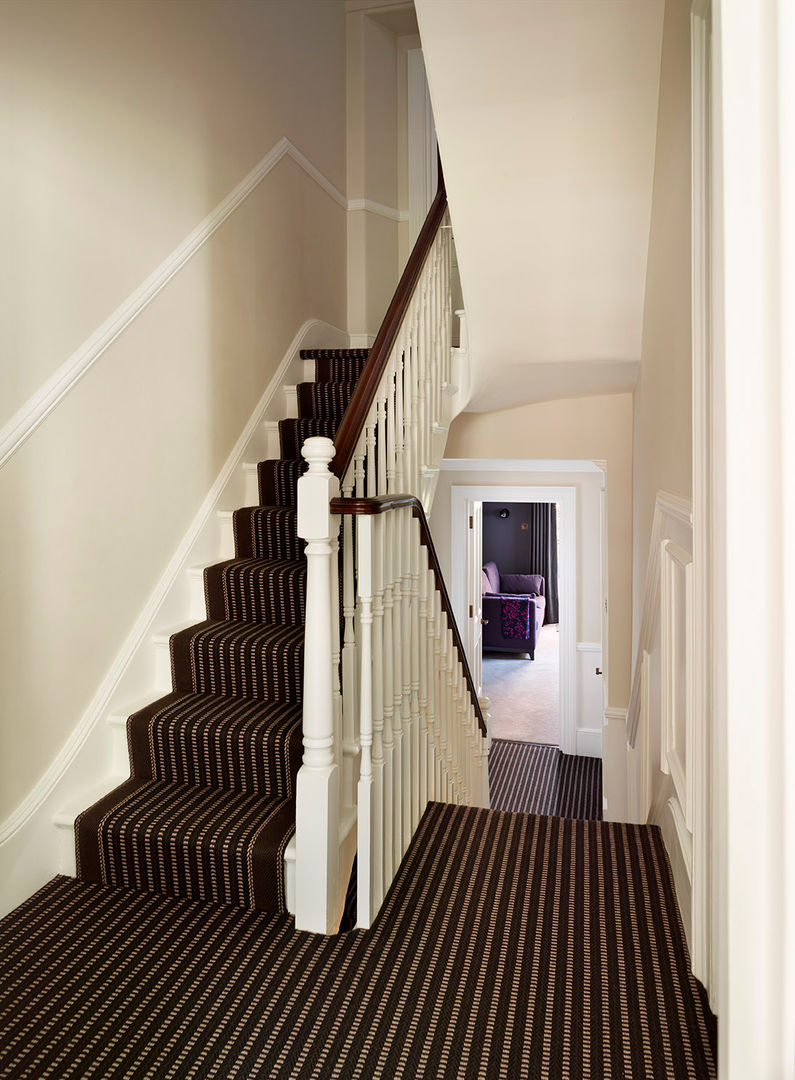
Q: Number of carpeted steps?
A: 9